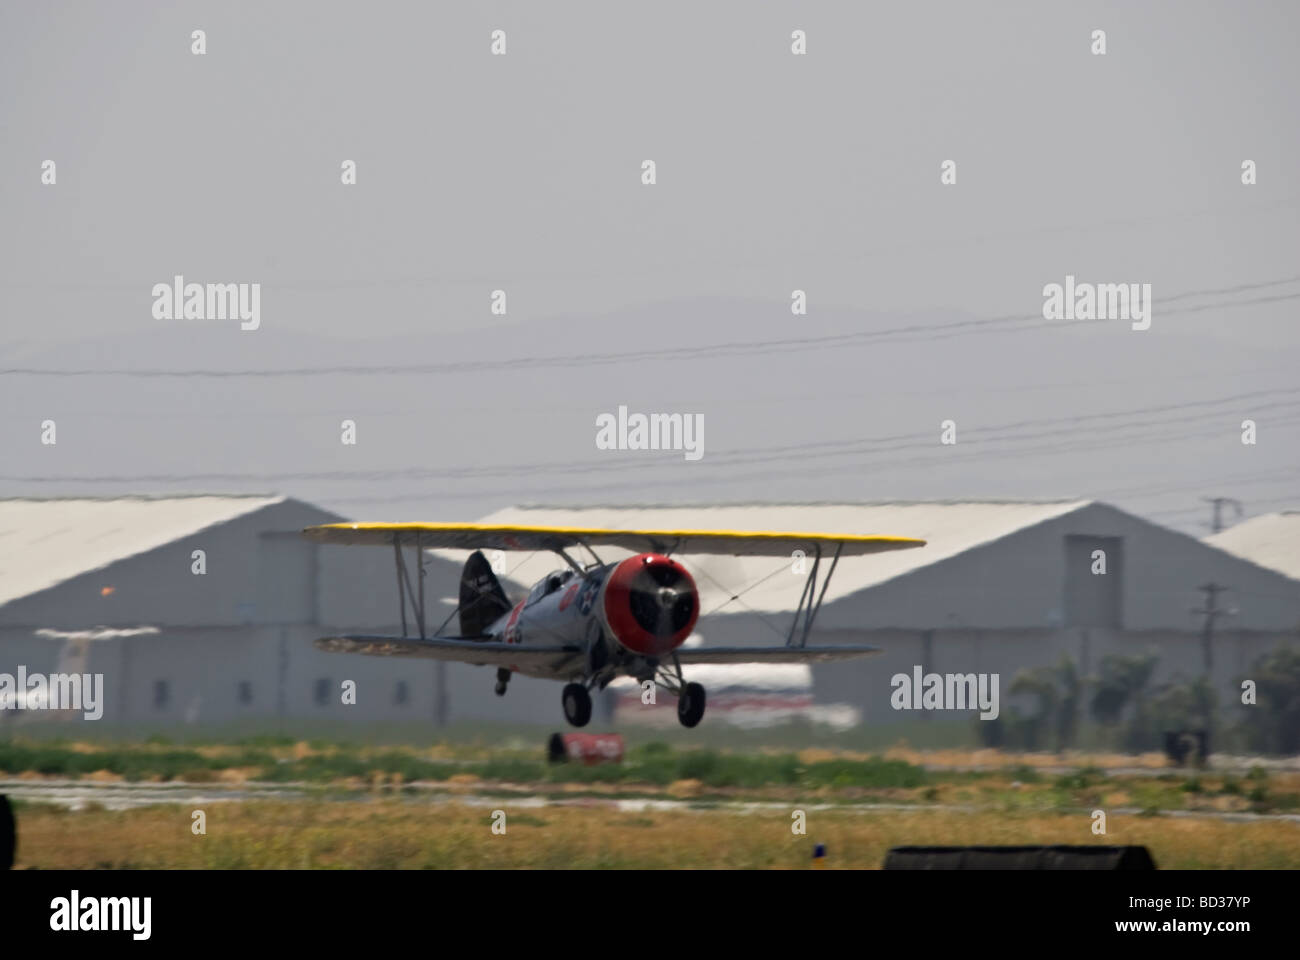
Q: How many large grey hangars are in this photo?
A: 3